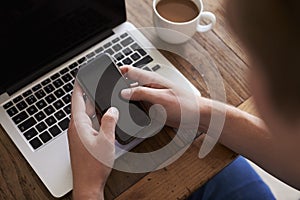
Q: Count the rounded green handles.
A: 0